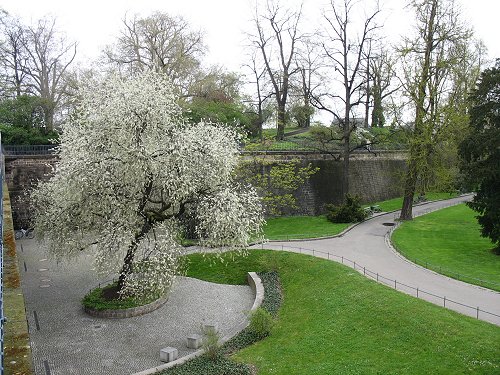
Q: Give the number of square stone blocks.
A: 3